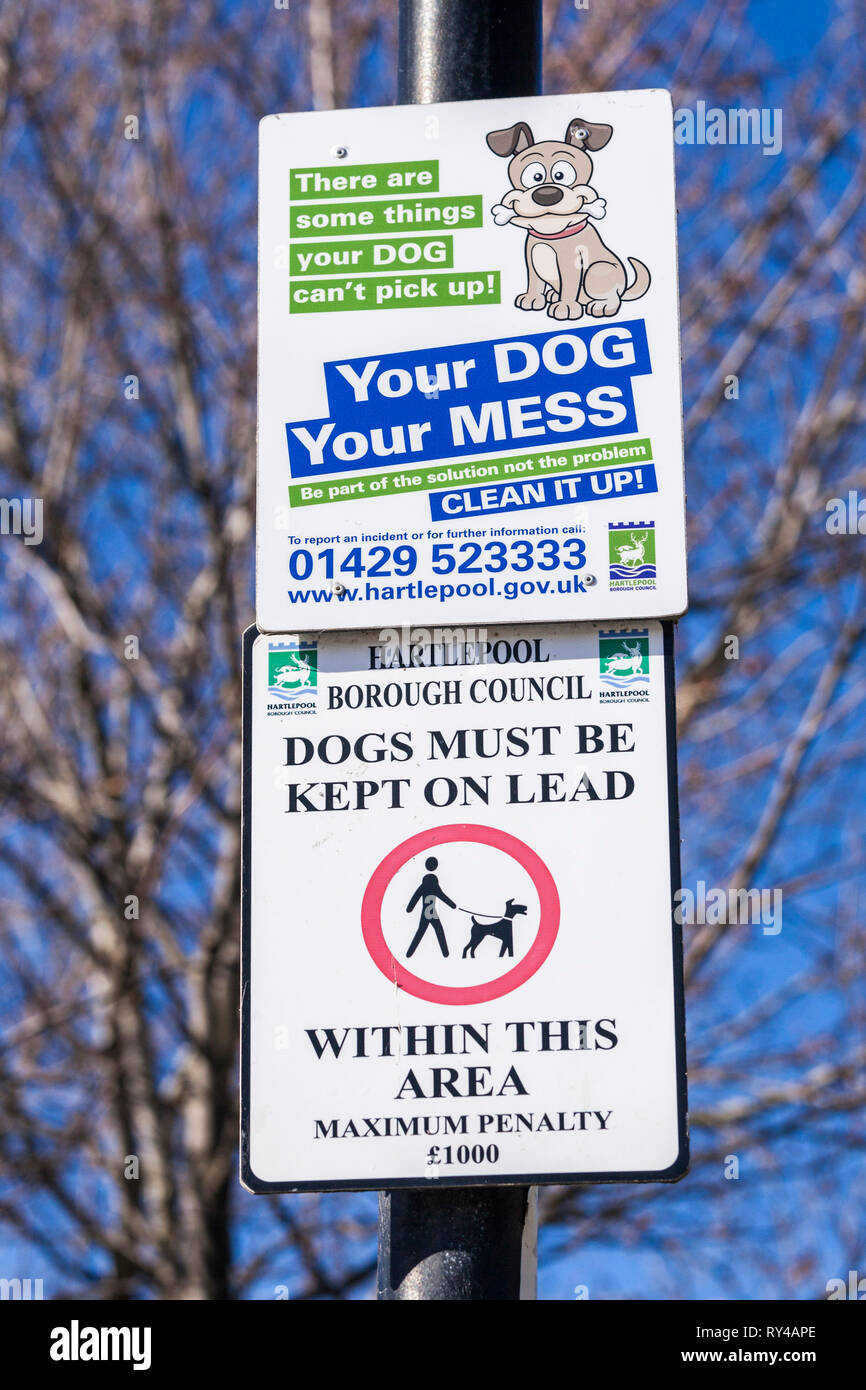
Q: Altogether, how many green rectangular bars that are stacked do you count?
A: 4